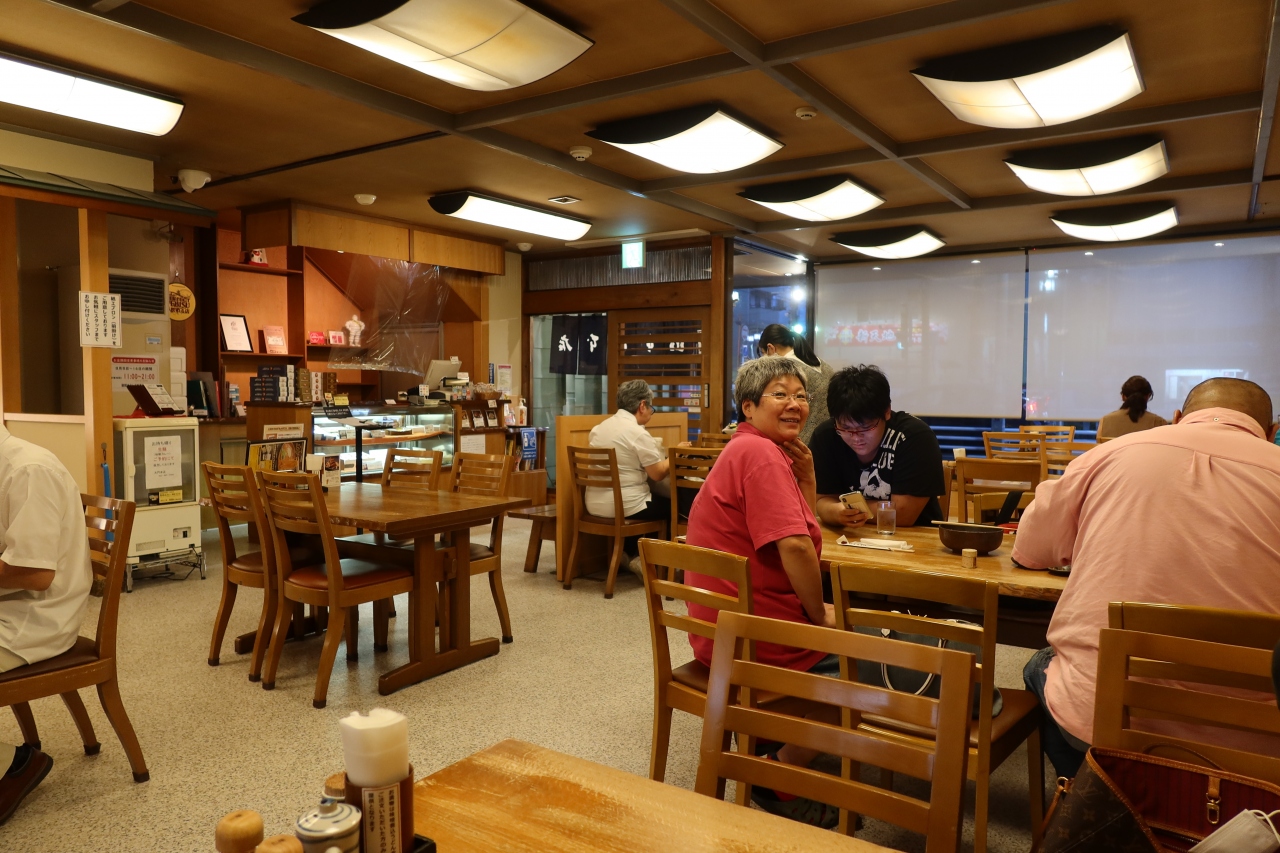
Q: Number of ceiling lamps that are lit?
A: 9